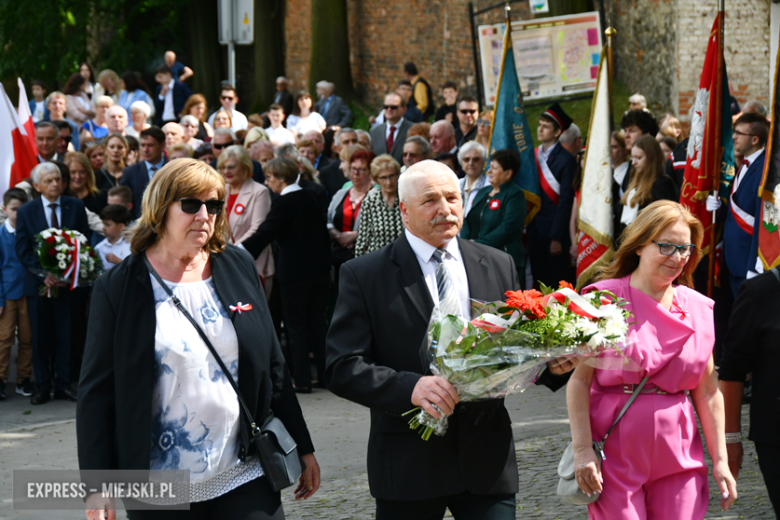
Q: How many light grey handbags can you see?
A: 1